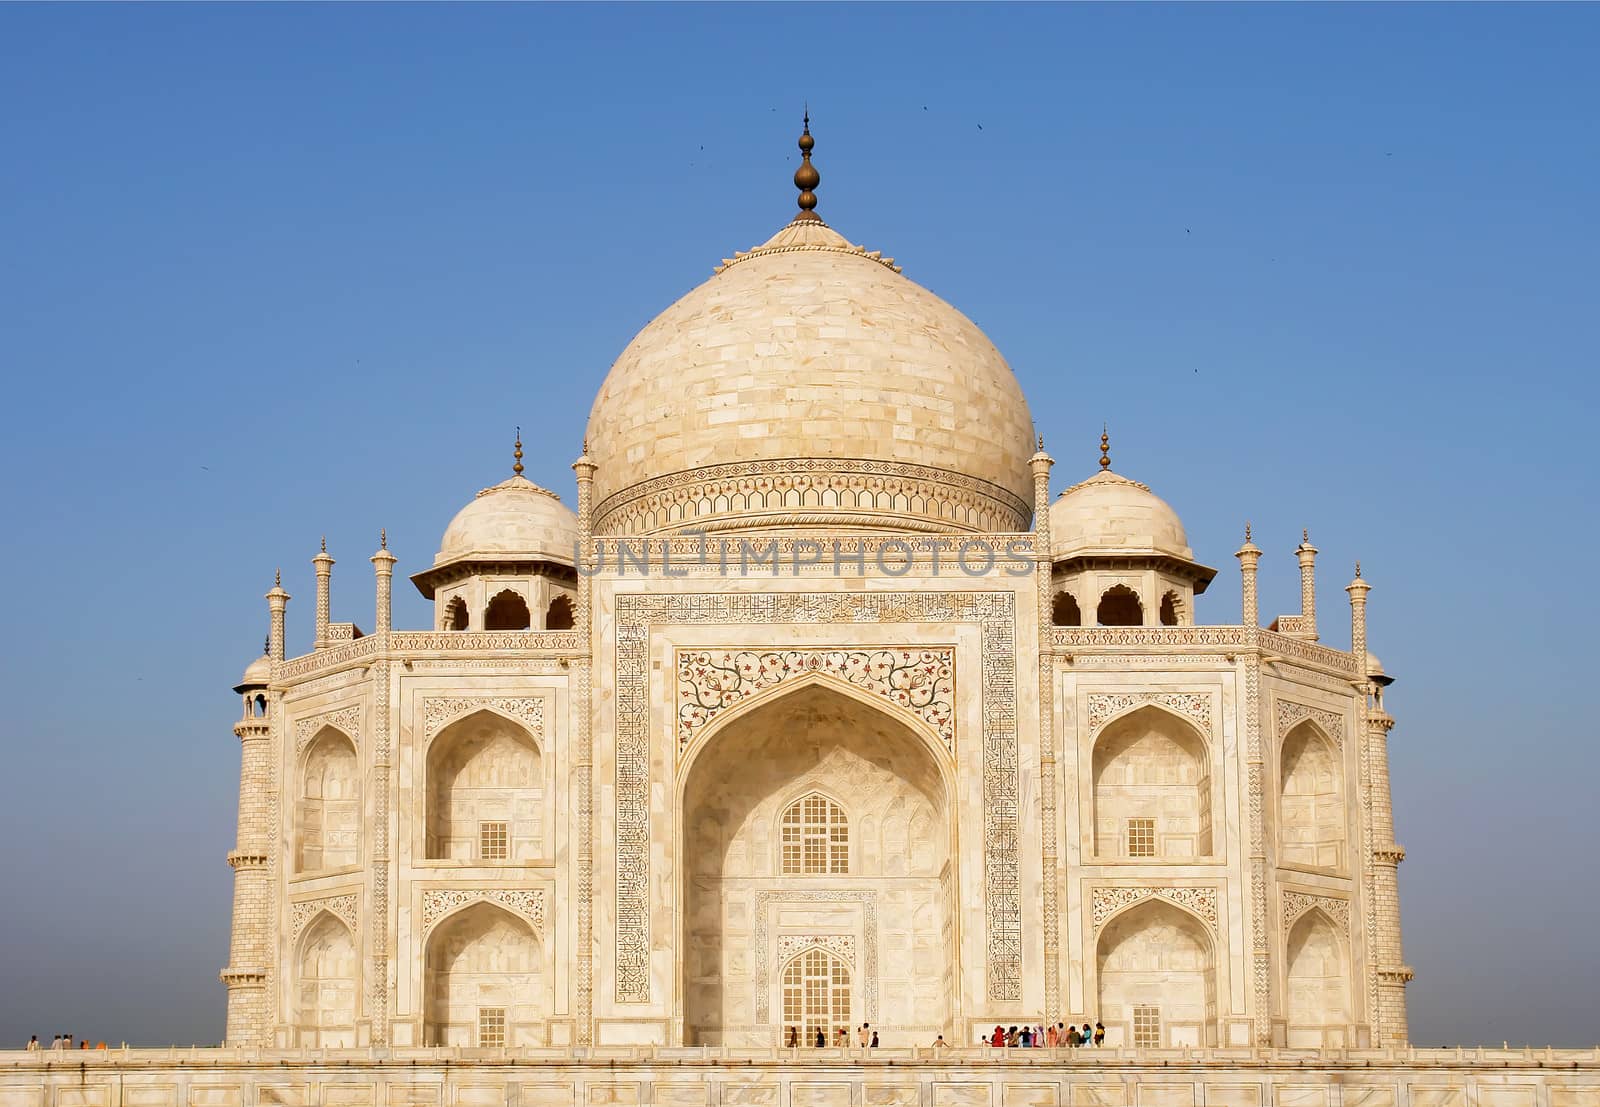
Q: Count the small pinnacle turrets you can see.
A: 8